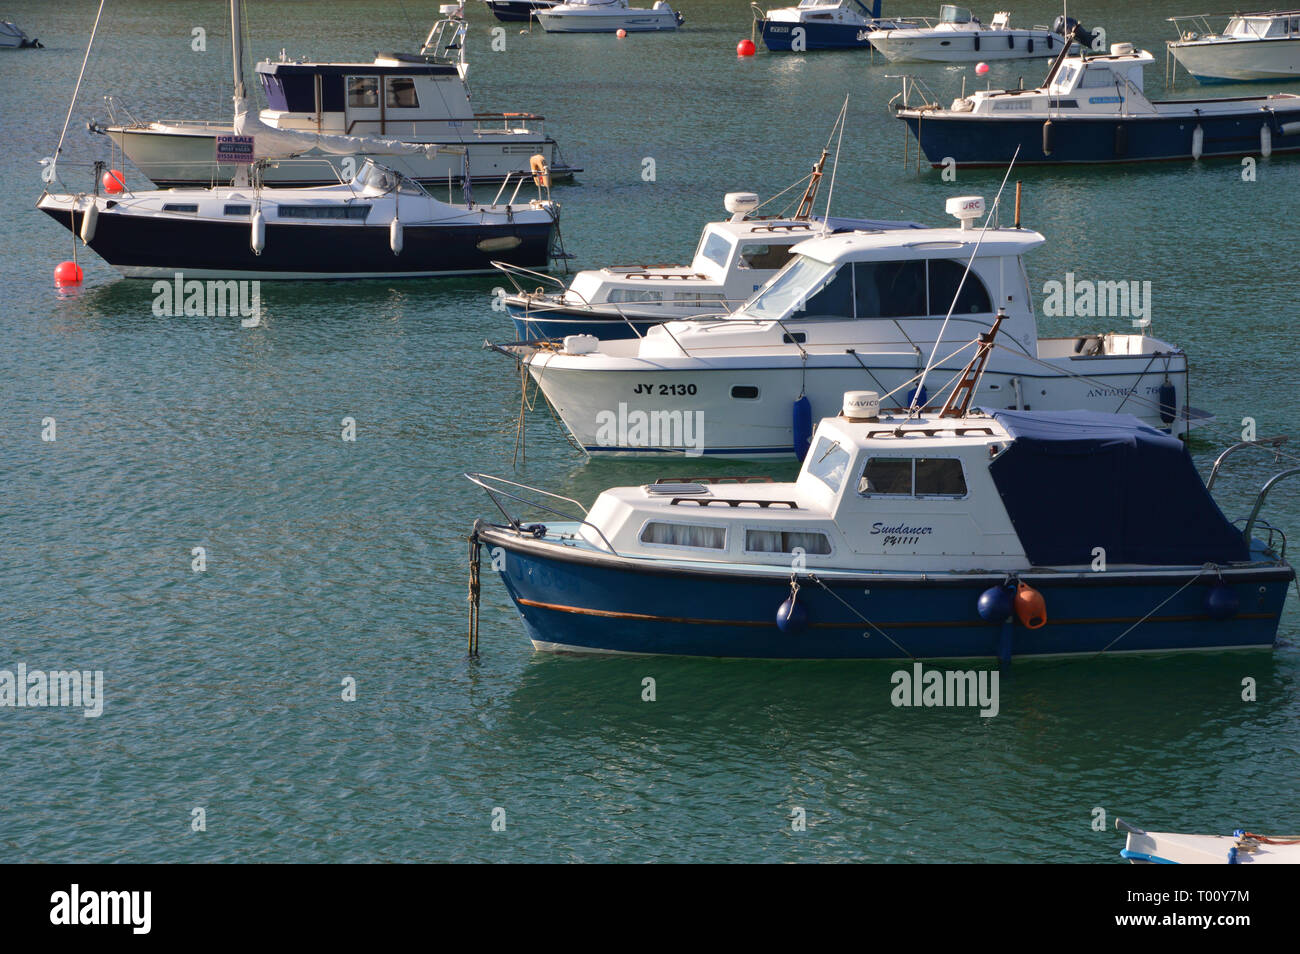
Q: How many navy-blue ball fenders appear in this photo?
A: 3